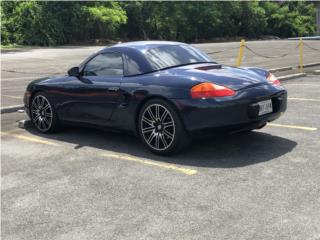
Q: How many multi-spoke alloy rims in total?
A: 2